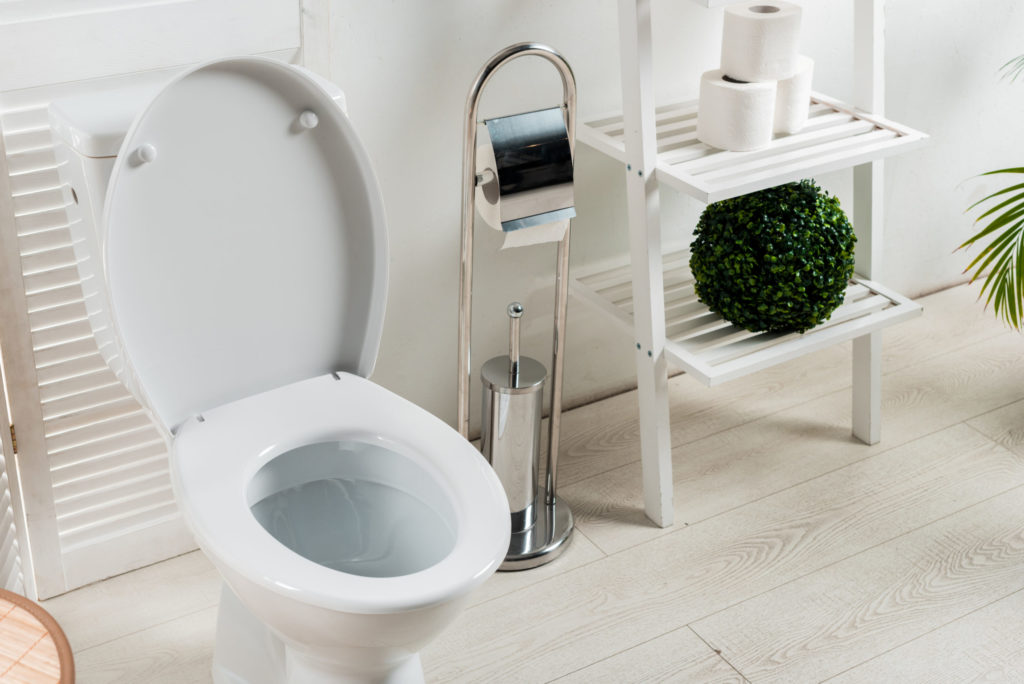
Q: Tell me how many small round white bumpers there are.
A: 2